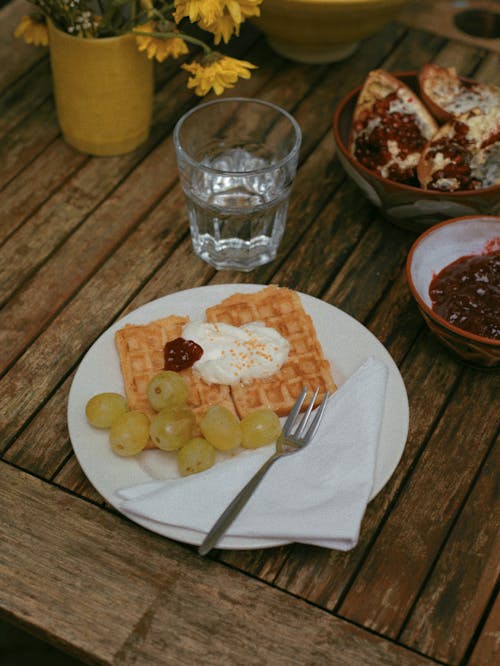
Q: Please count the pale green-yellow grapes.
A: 7